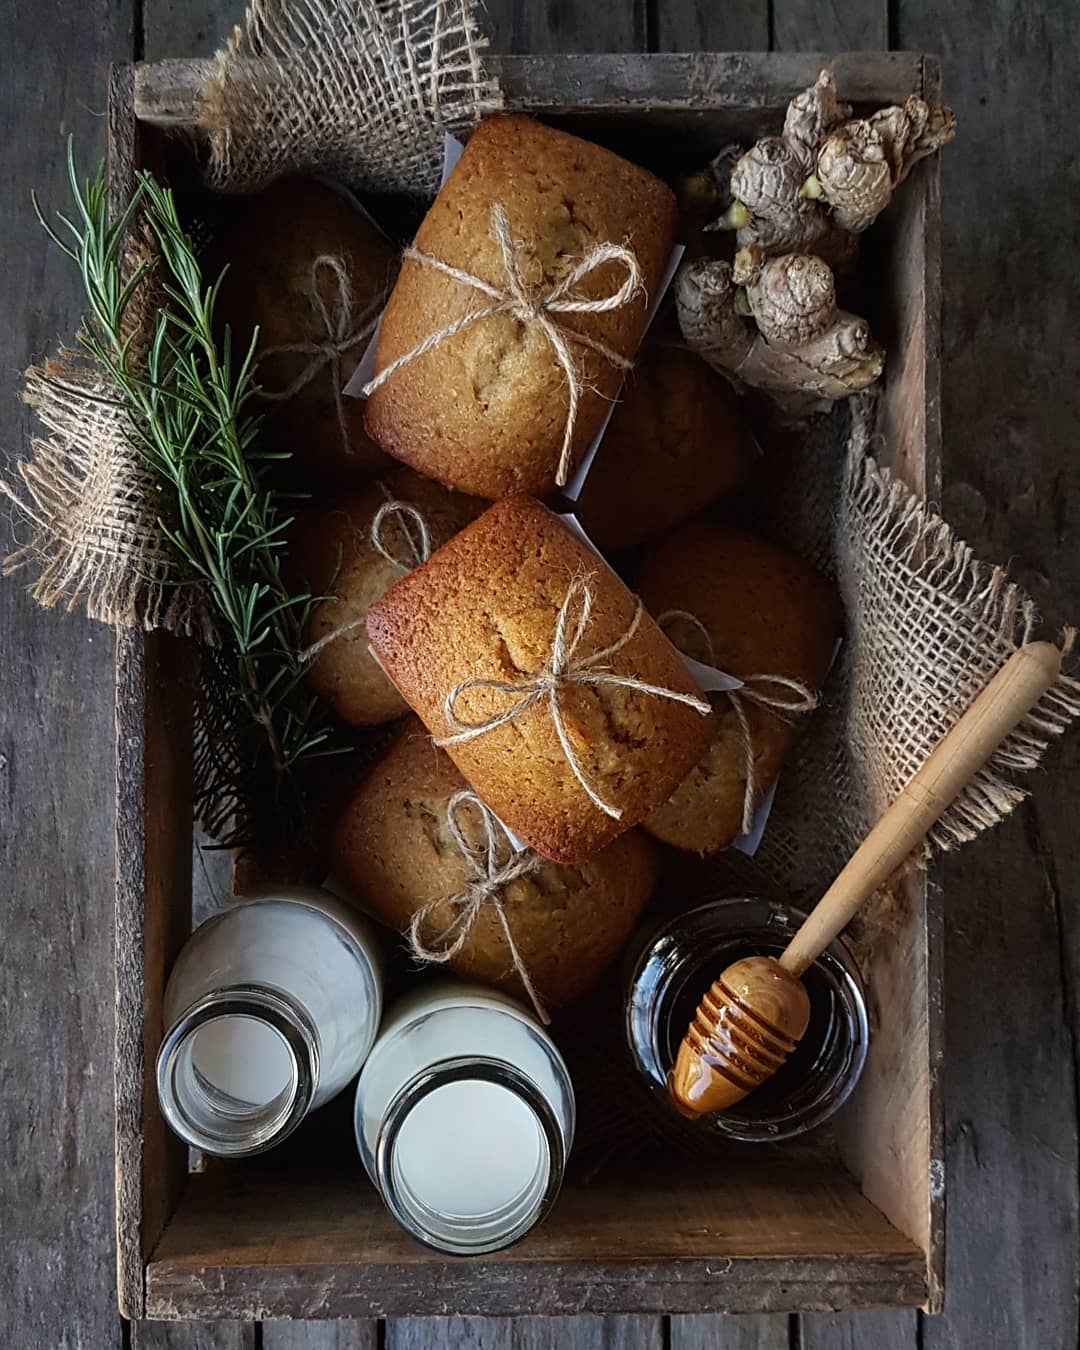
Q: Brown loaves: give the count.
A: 7